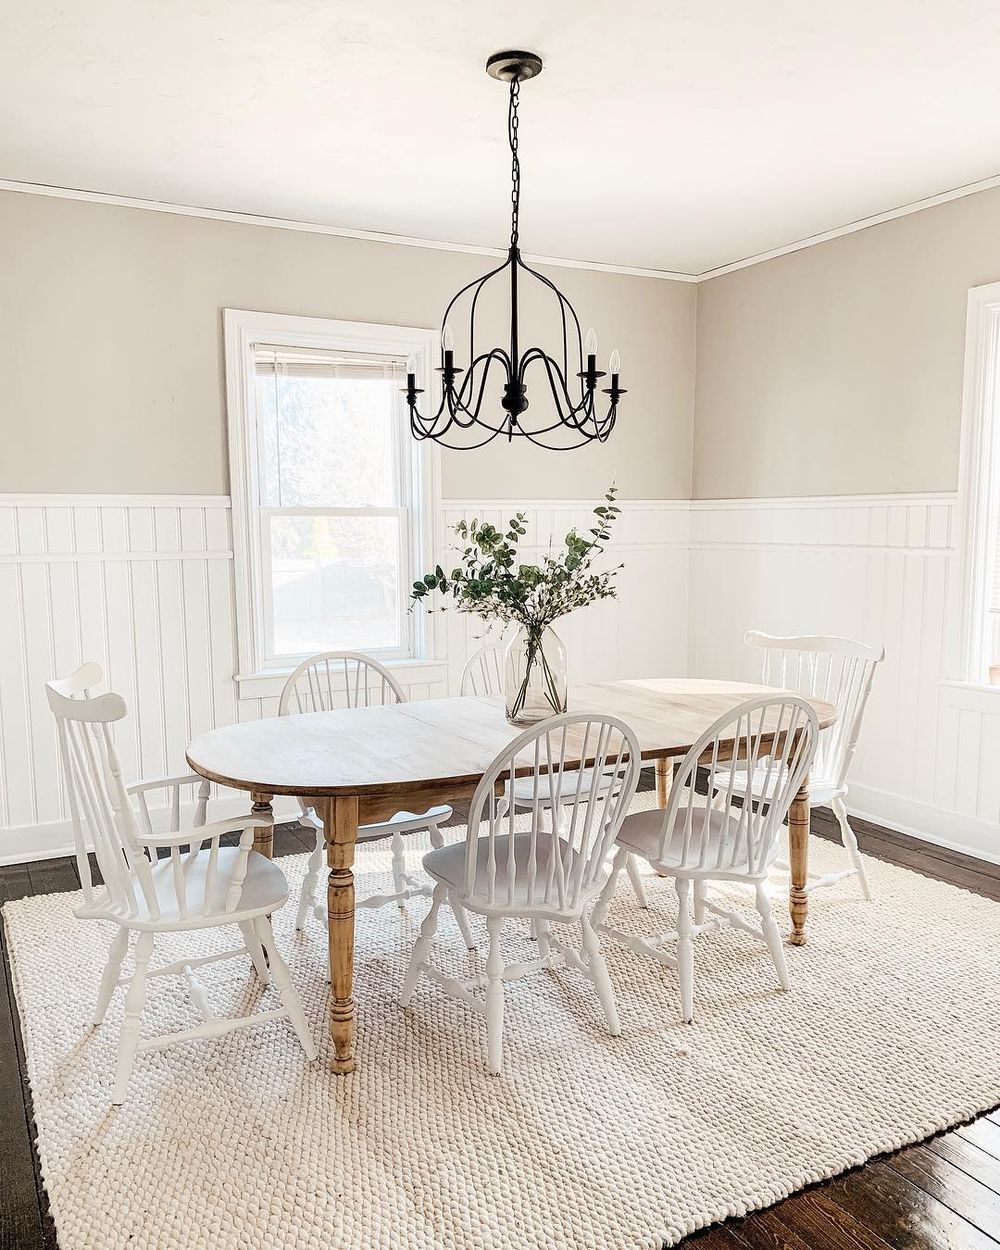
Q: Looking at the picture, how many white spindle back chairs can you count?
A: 6